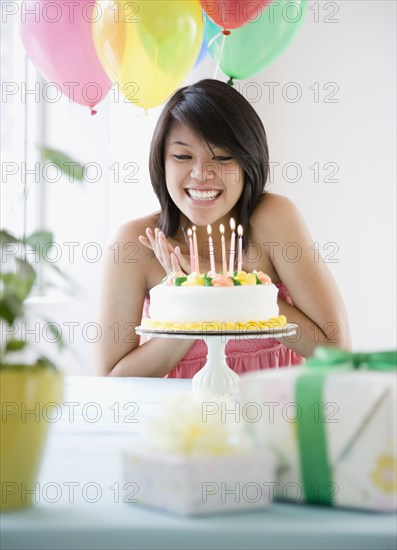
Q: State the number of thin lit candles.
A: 6